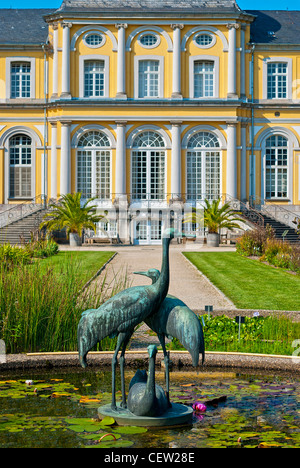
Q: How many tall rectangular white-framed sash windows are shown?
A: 5